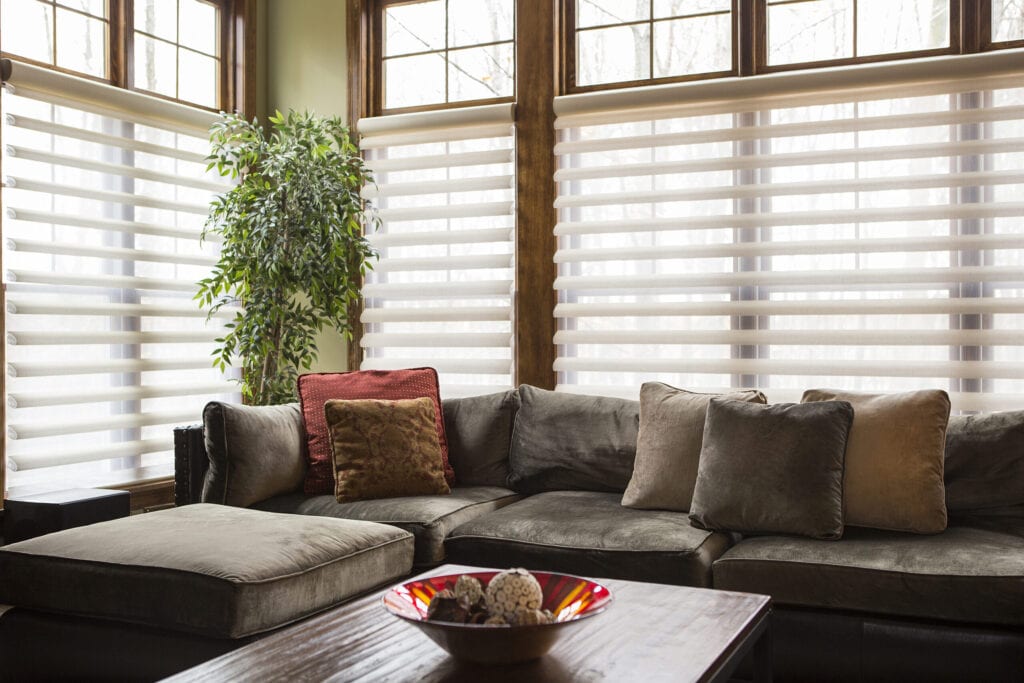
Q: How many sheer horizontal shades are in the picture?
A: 3